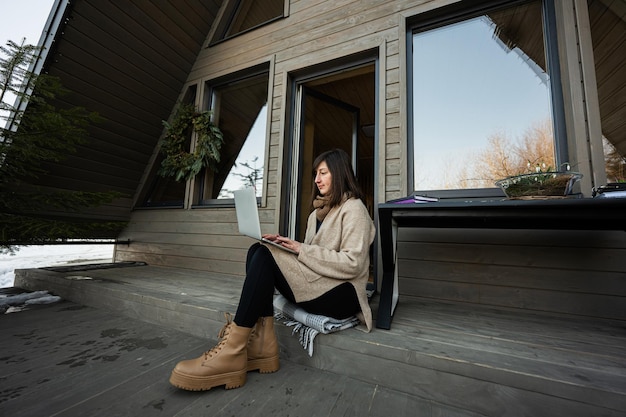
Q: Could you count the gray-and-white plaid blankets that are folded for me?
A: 1